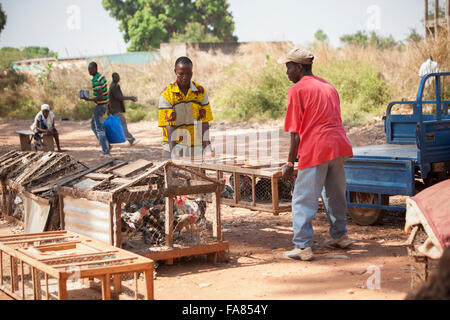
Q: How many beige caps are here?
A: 1